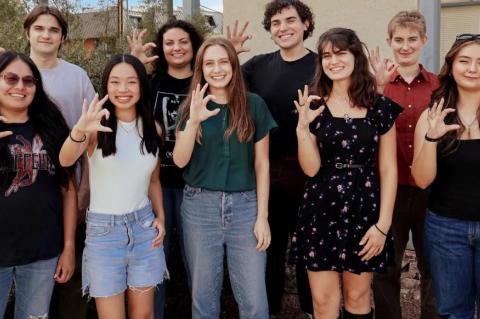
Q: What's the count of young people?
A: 9